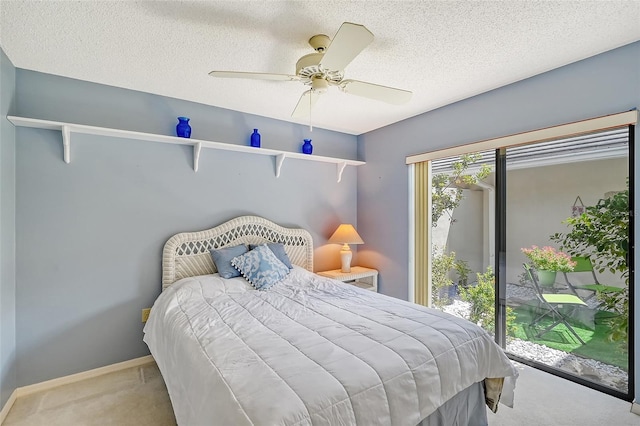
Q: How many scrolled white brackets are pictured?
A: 4